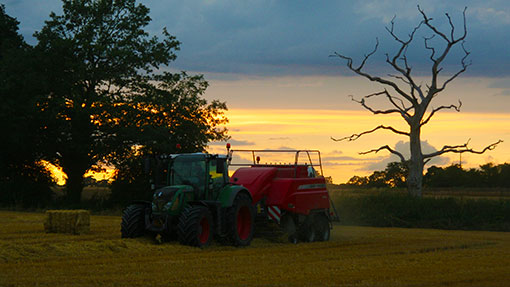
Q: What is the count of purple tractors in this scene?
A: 0